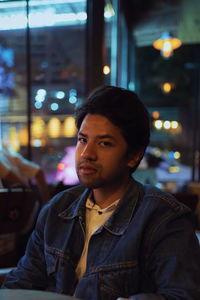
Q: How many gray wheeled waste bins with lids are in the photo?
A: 0